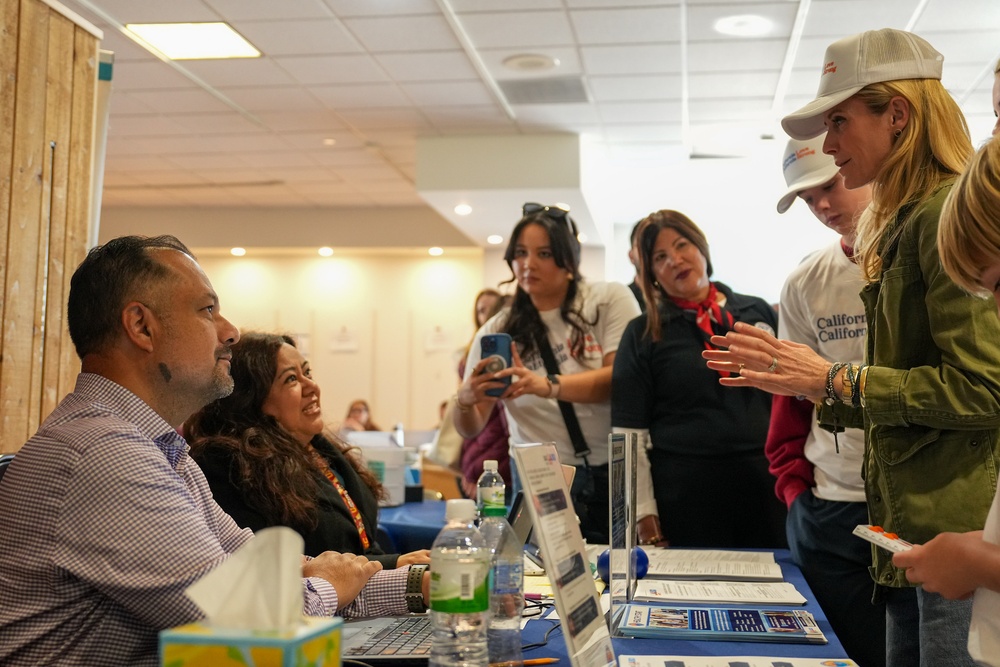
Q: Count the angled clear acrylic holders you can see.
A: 1